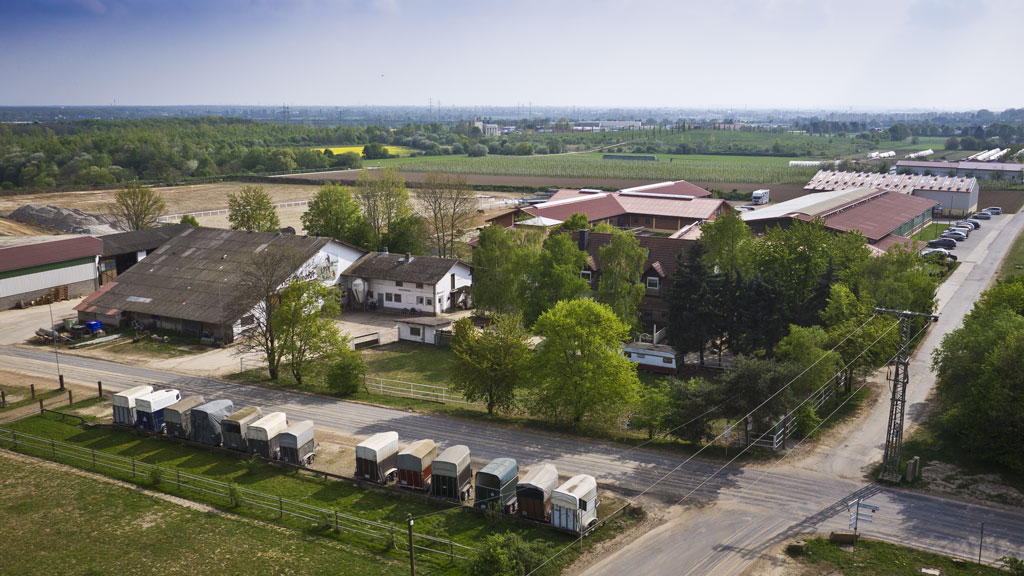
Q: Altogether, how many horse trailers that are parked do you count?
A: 13